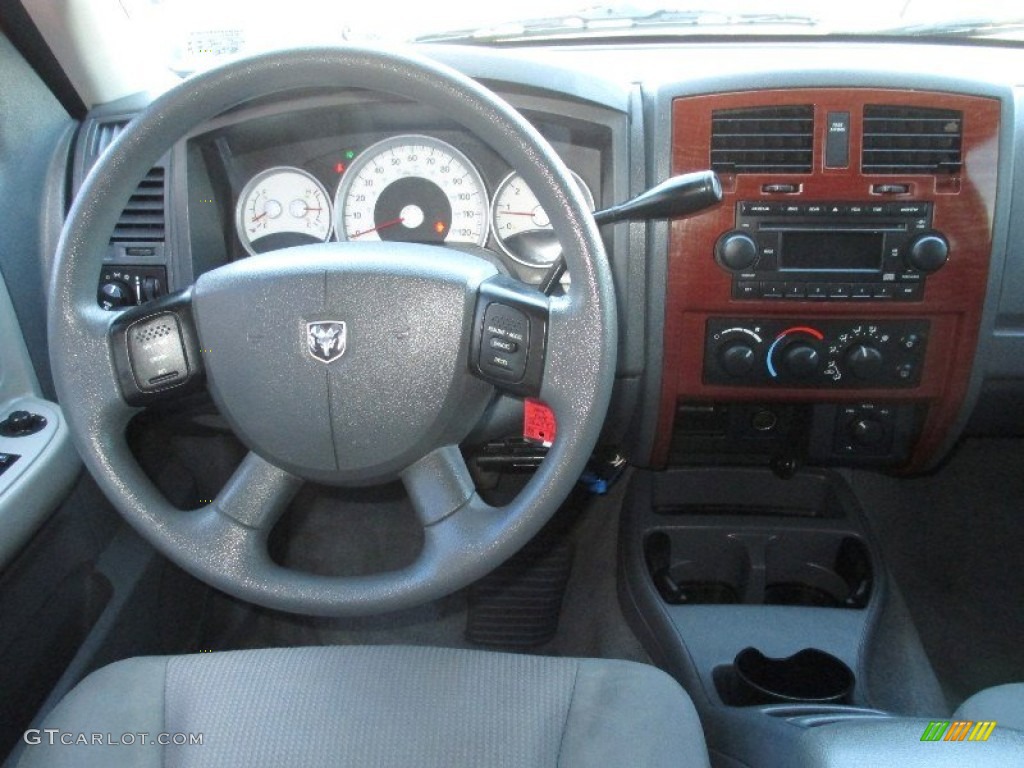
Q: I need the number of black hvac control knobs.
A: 3